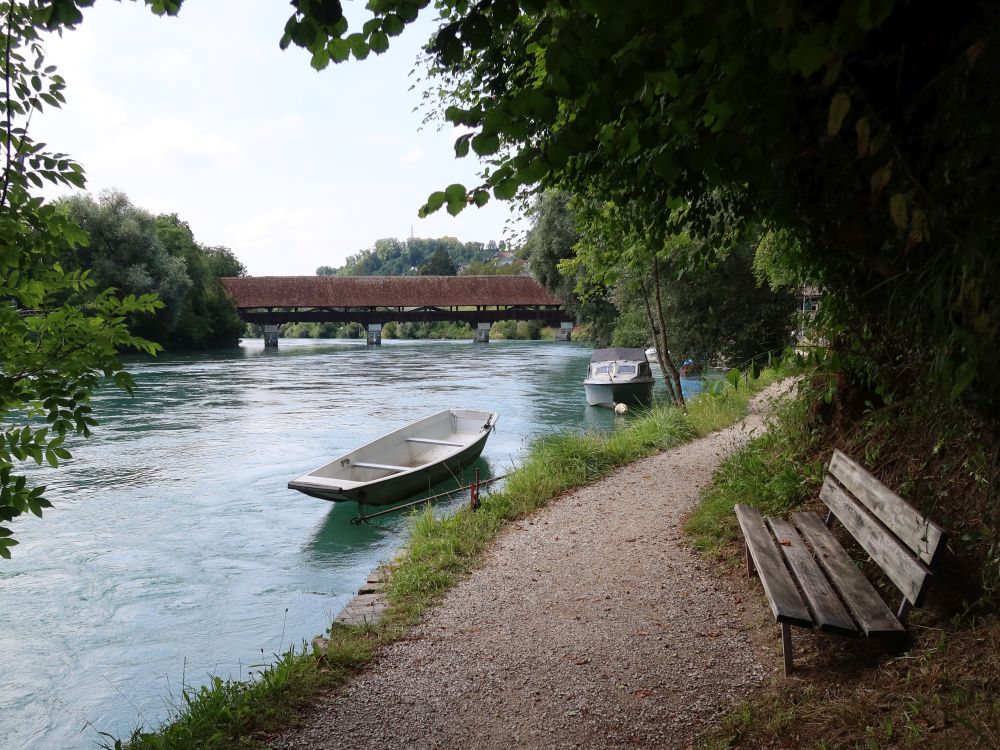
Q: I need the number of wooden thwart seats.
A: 2